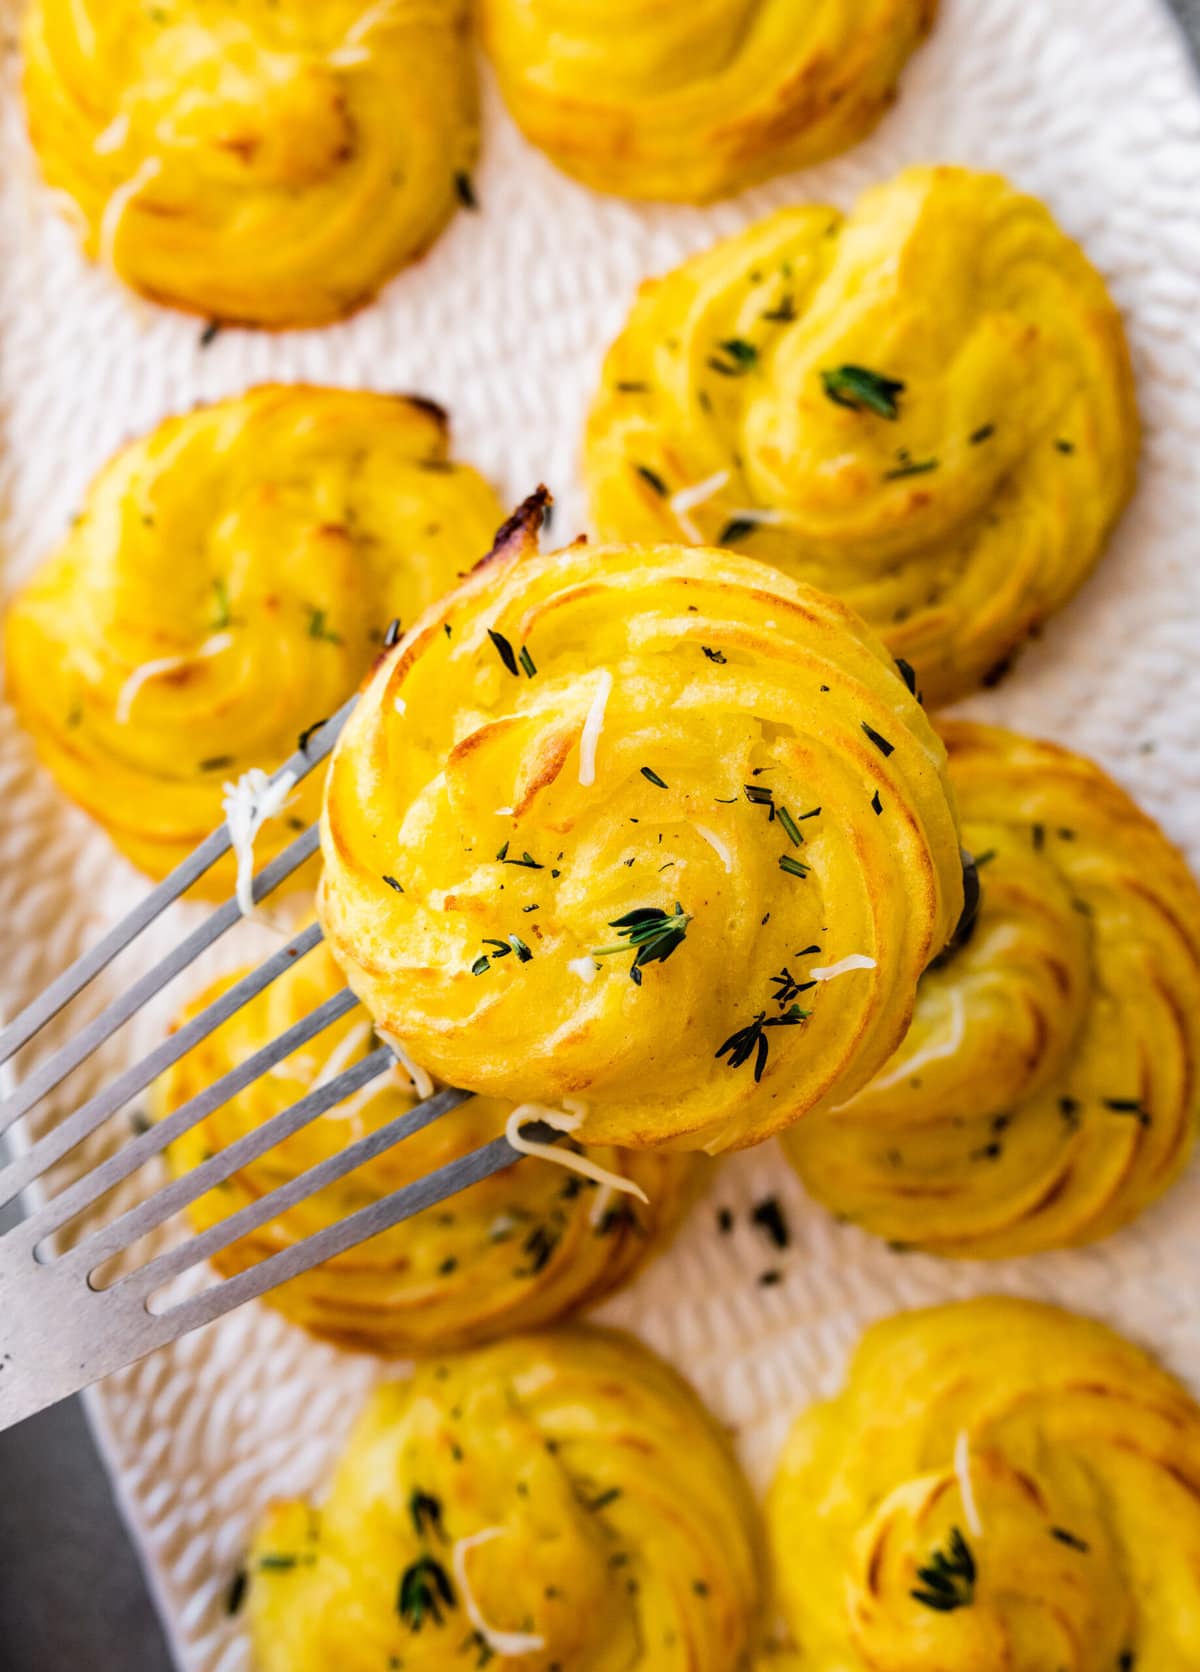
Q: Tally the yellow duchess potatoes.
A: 9